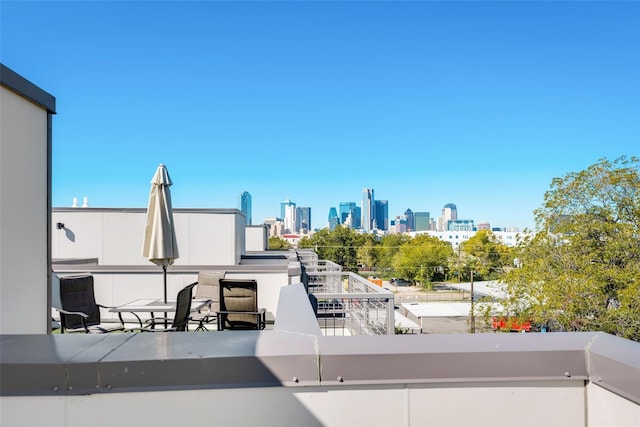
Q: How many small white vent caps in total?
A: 2